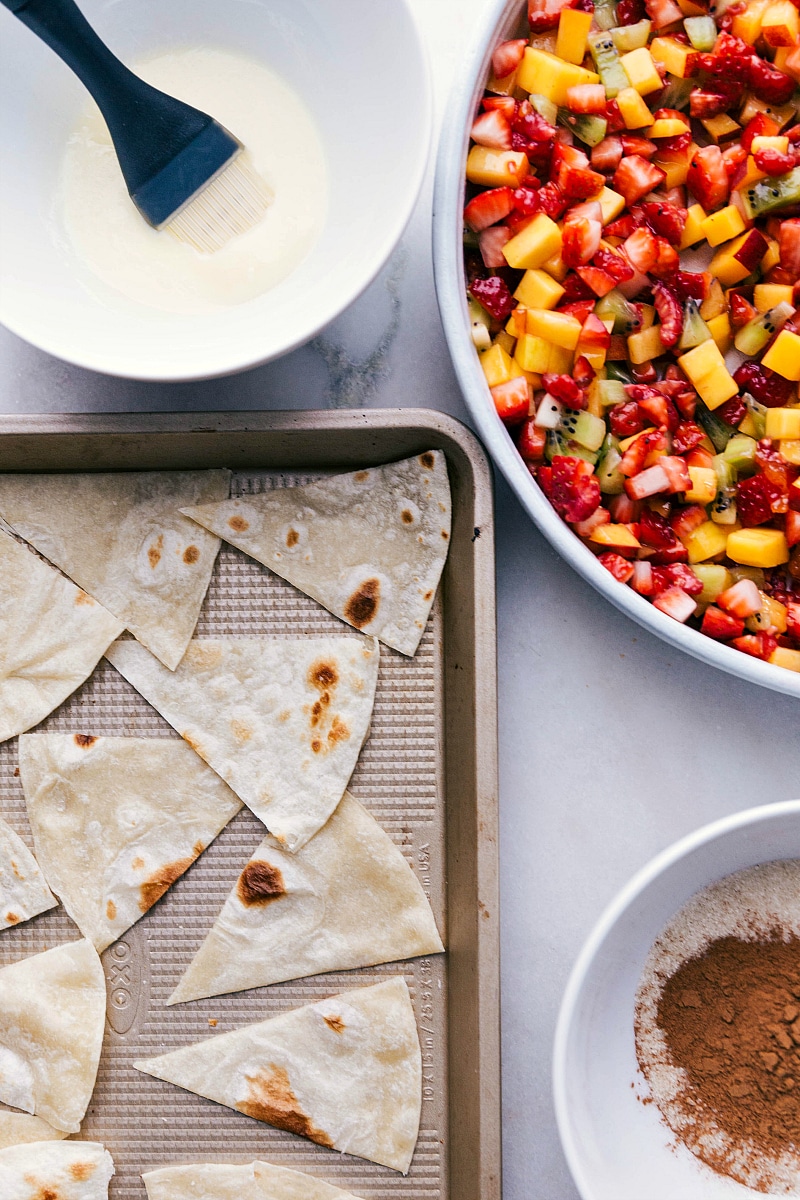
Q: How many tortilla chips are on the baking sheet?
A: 12